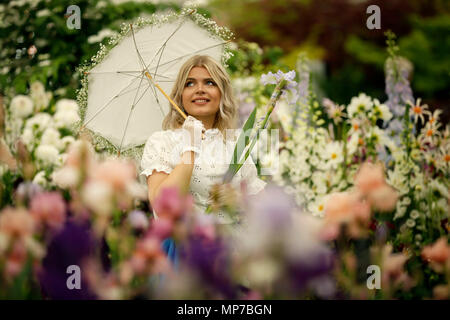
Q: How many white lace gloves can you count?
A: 1